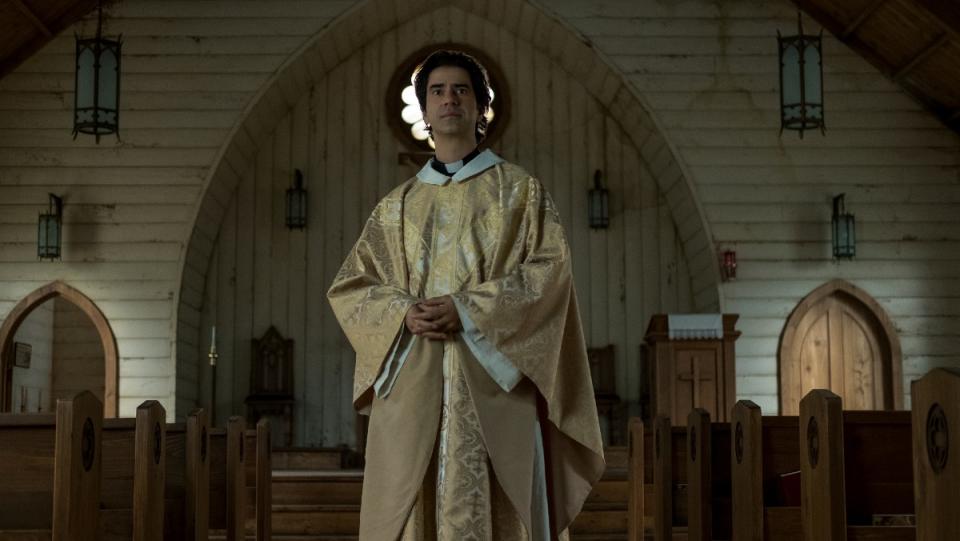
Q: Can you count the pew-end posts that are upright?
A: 11